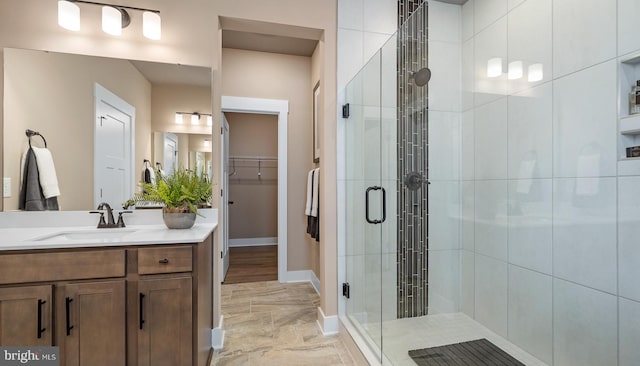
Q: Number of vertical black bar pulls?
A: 3